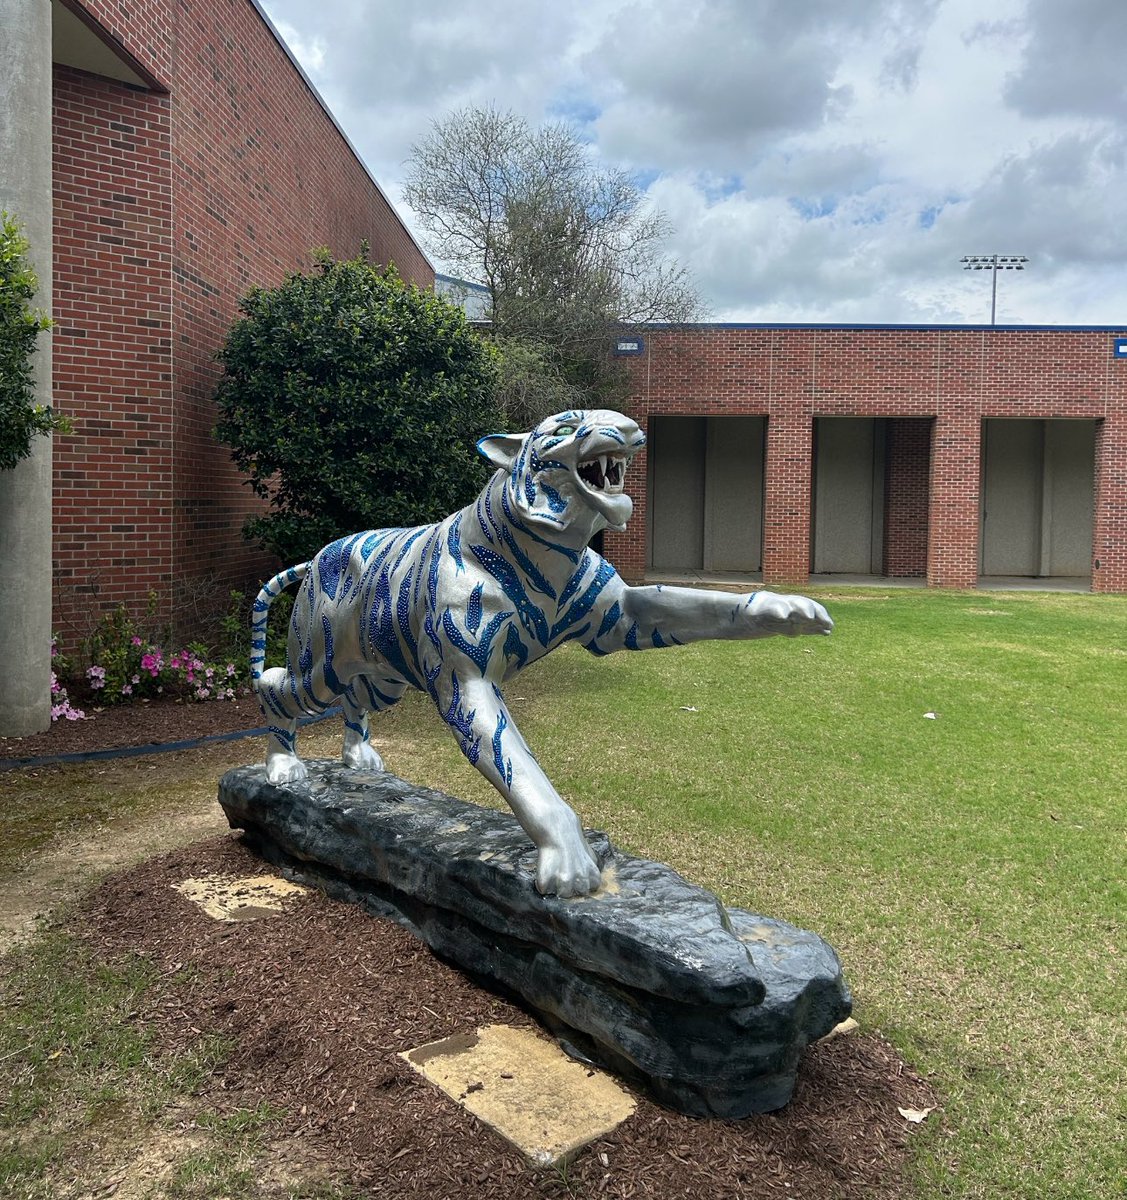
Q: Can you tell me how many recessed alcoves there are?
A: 3